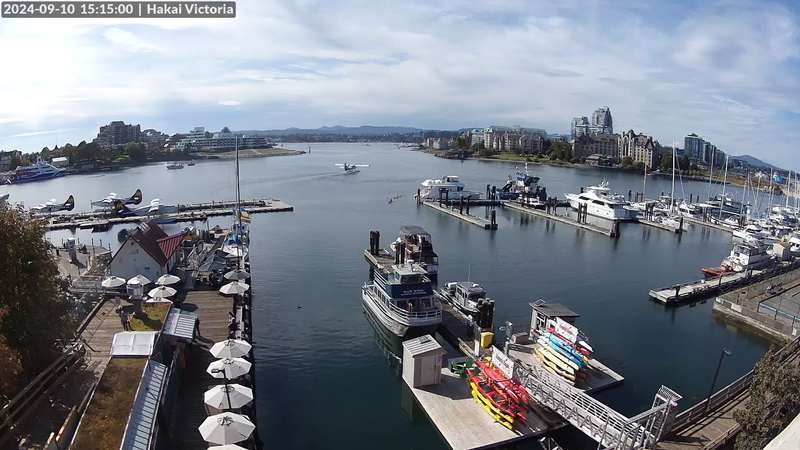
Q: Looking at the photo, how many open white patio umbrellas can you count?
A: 12